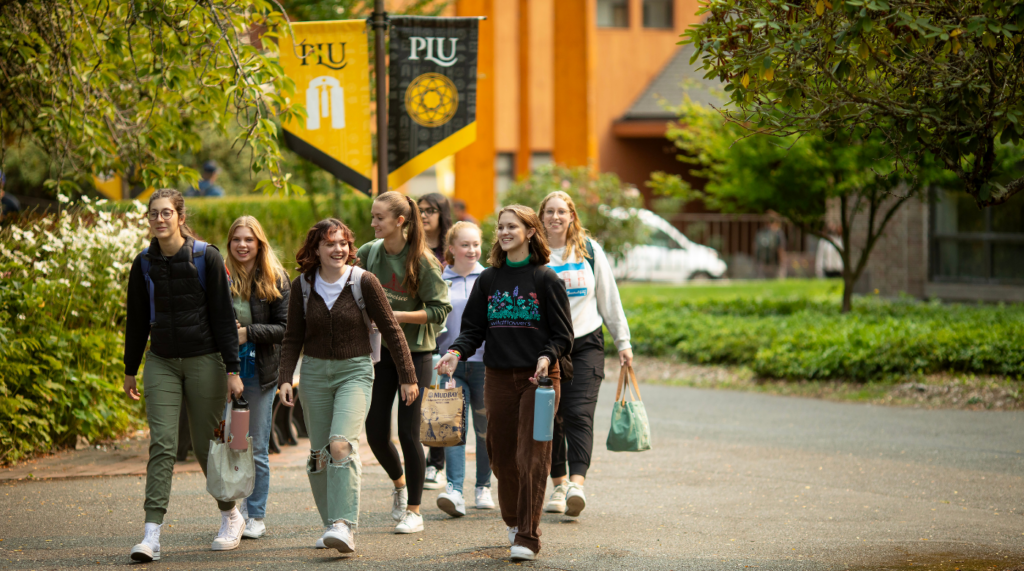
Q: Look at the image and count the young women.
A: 8